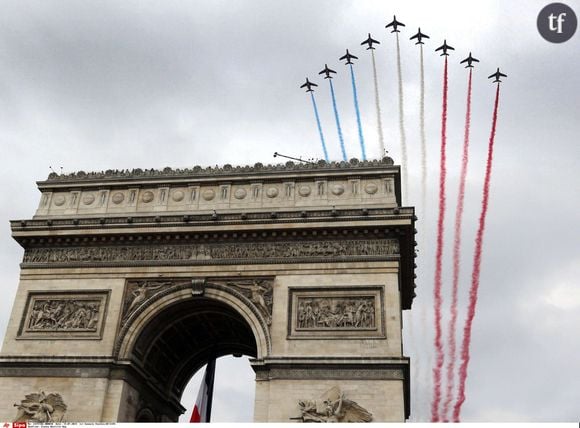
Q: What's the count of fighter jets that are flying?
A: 9